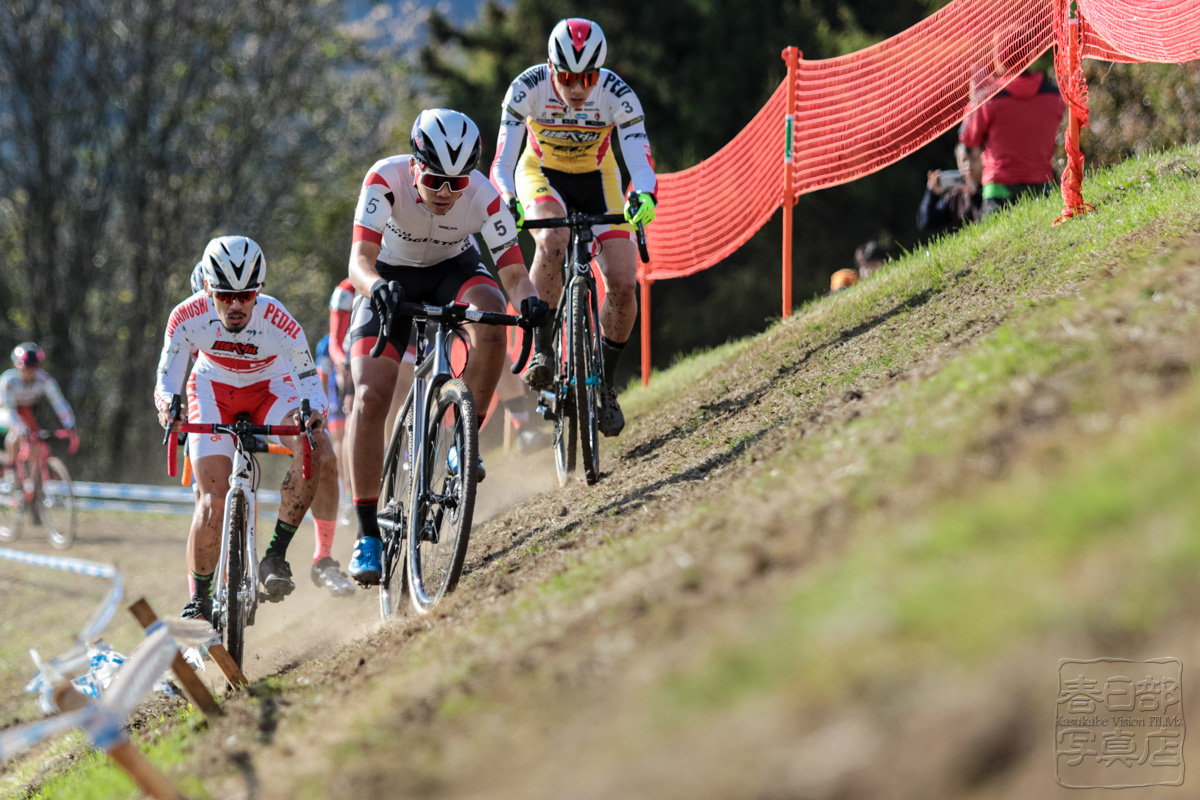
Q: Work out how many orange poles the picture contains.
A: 3